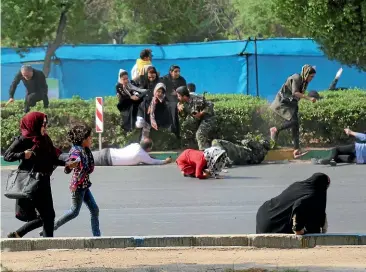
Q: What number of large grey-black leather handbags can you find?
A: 1